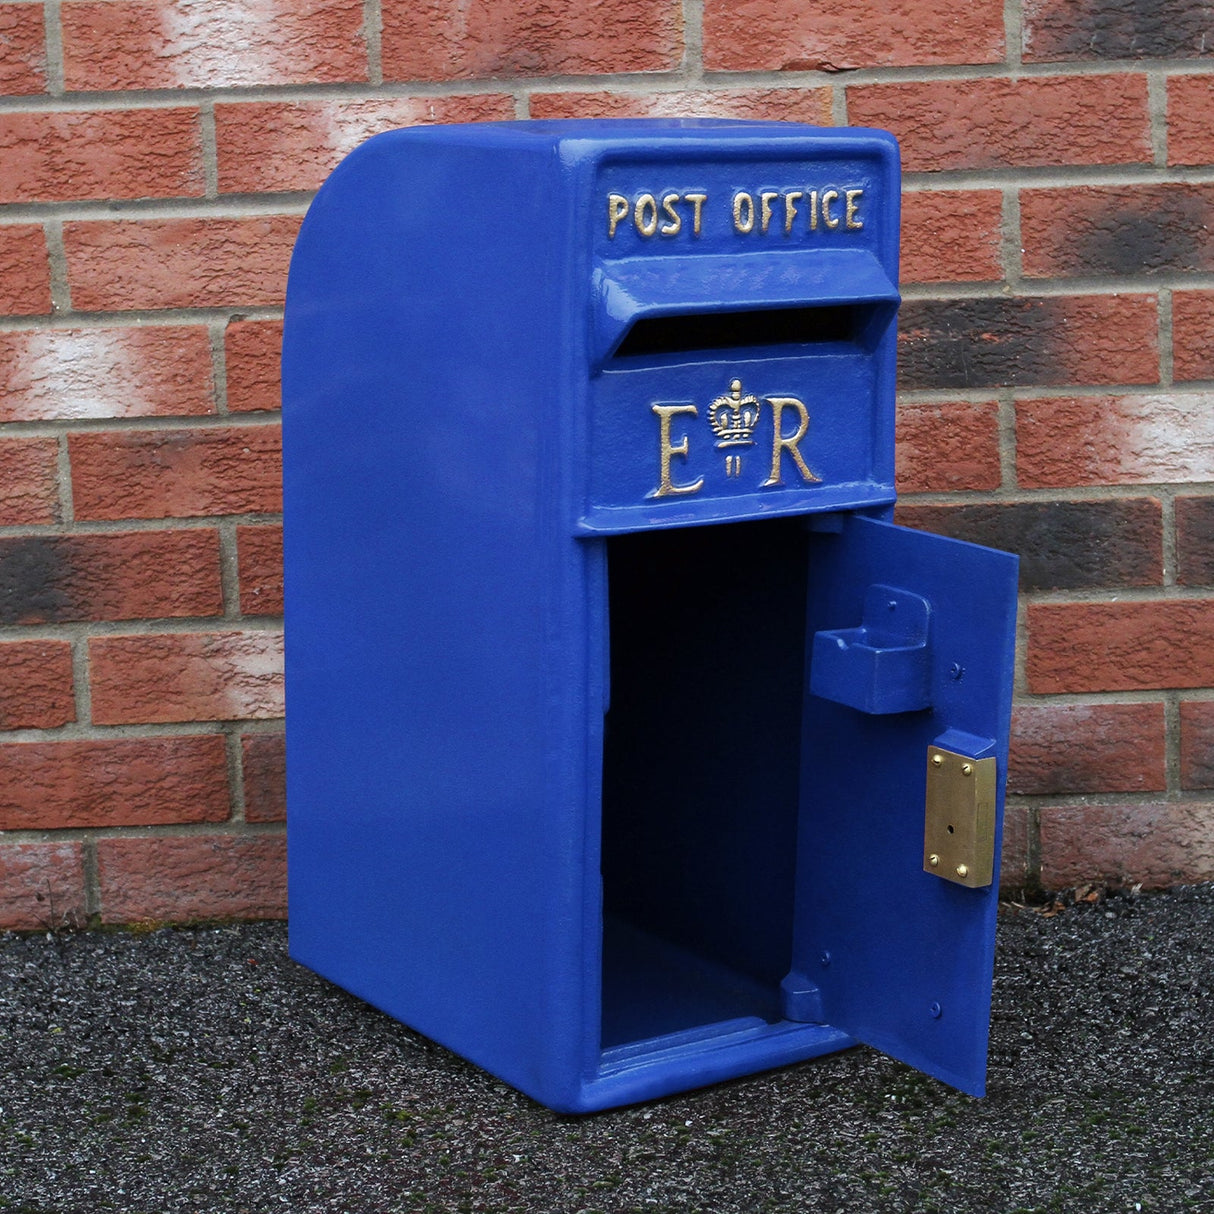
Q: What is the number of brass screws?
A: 4